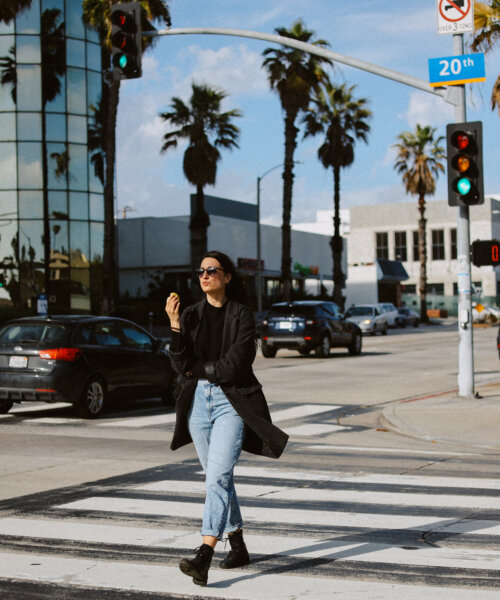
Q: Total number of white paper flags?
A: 0